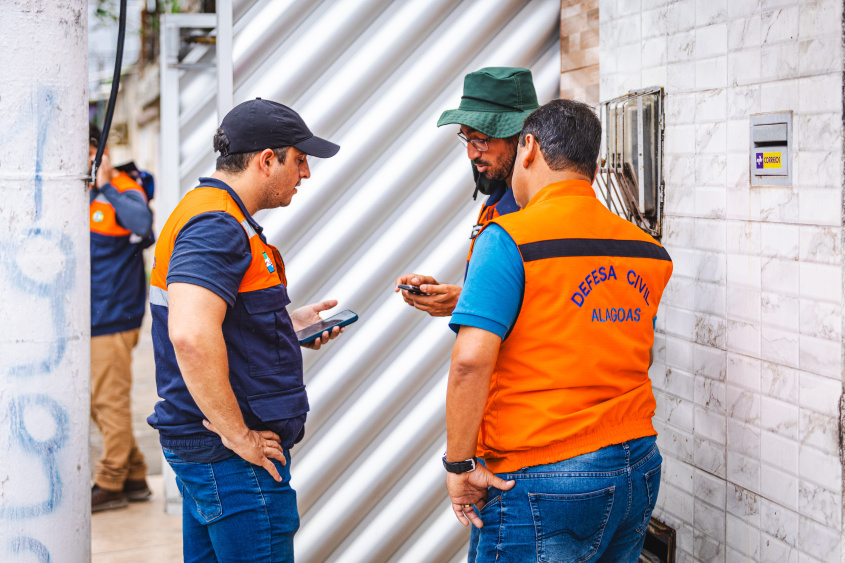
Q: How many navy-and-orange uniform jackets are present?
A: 3